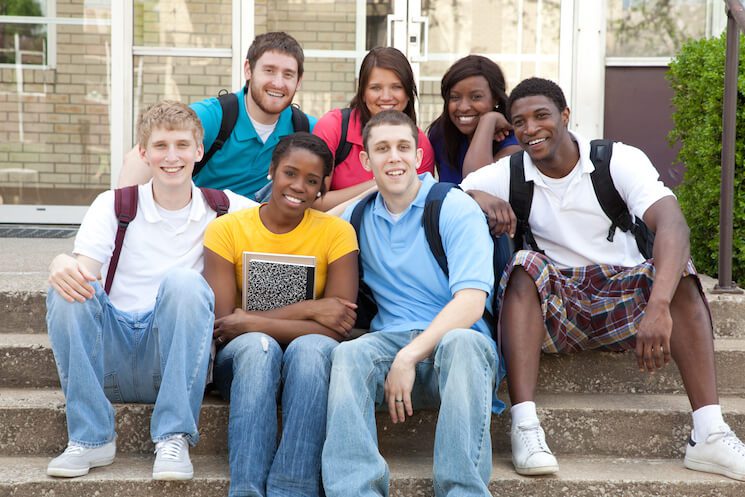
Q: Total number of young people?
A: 7